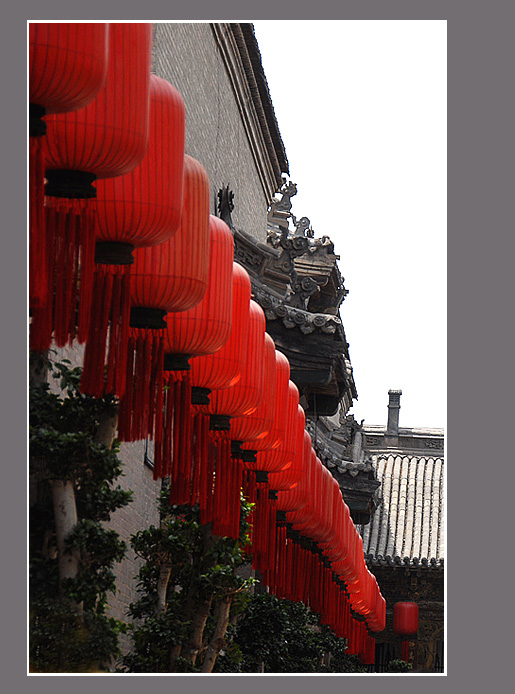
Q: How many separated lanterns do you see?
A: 1